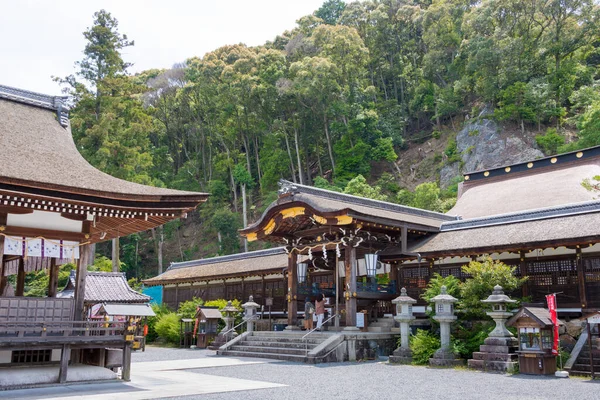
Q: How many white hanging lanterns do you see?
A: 2